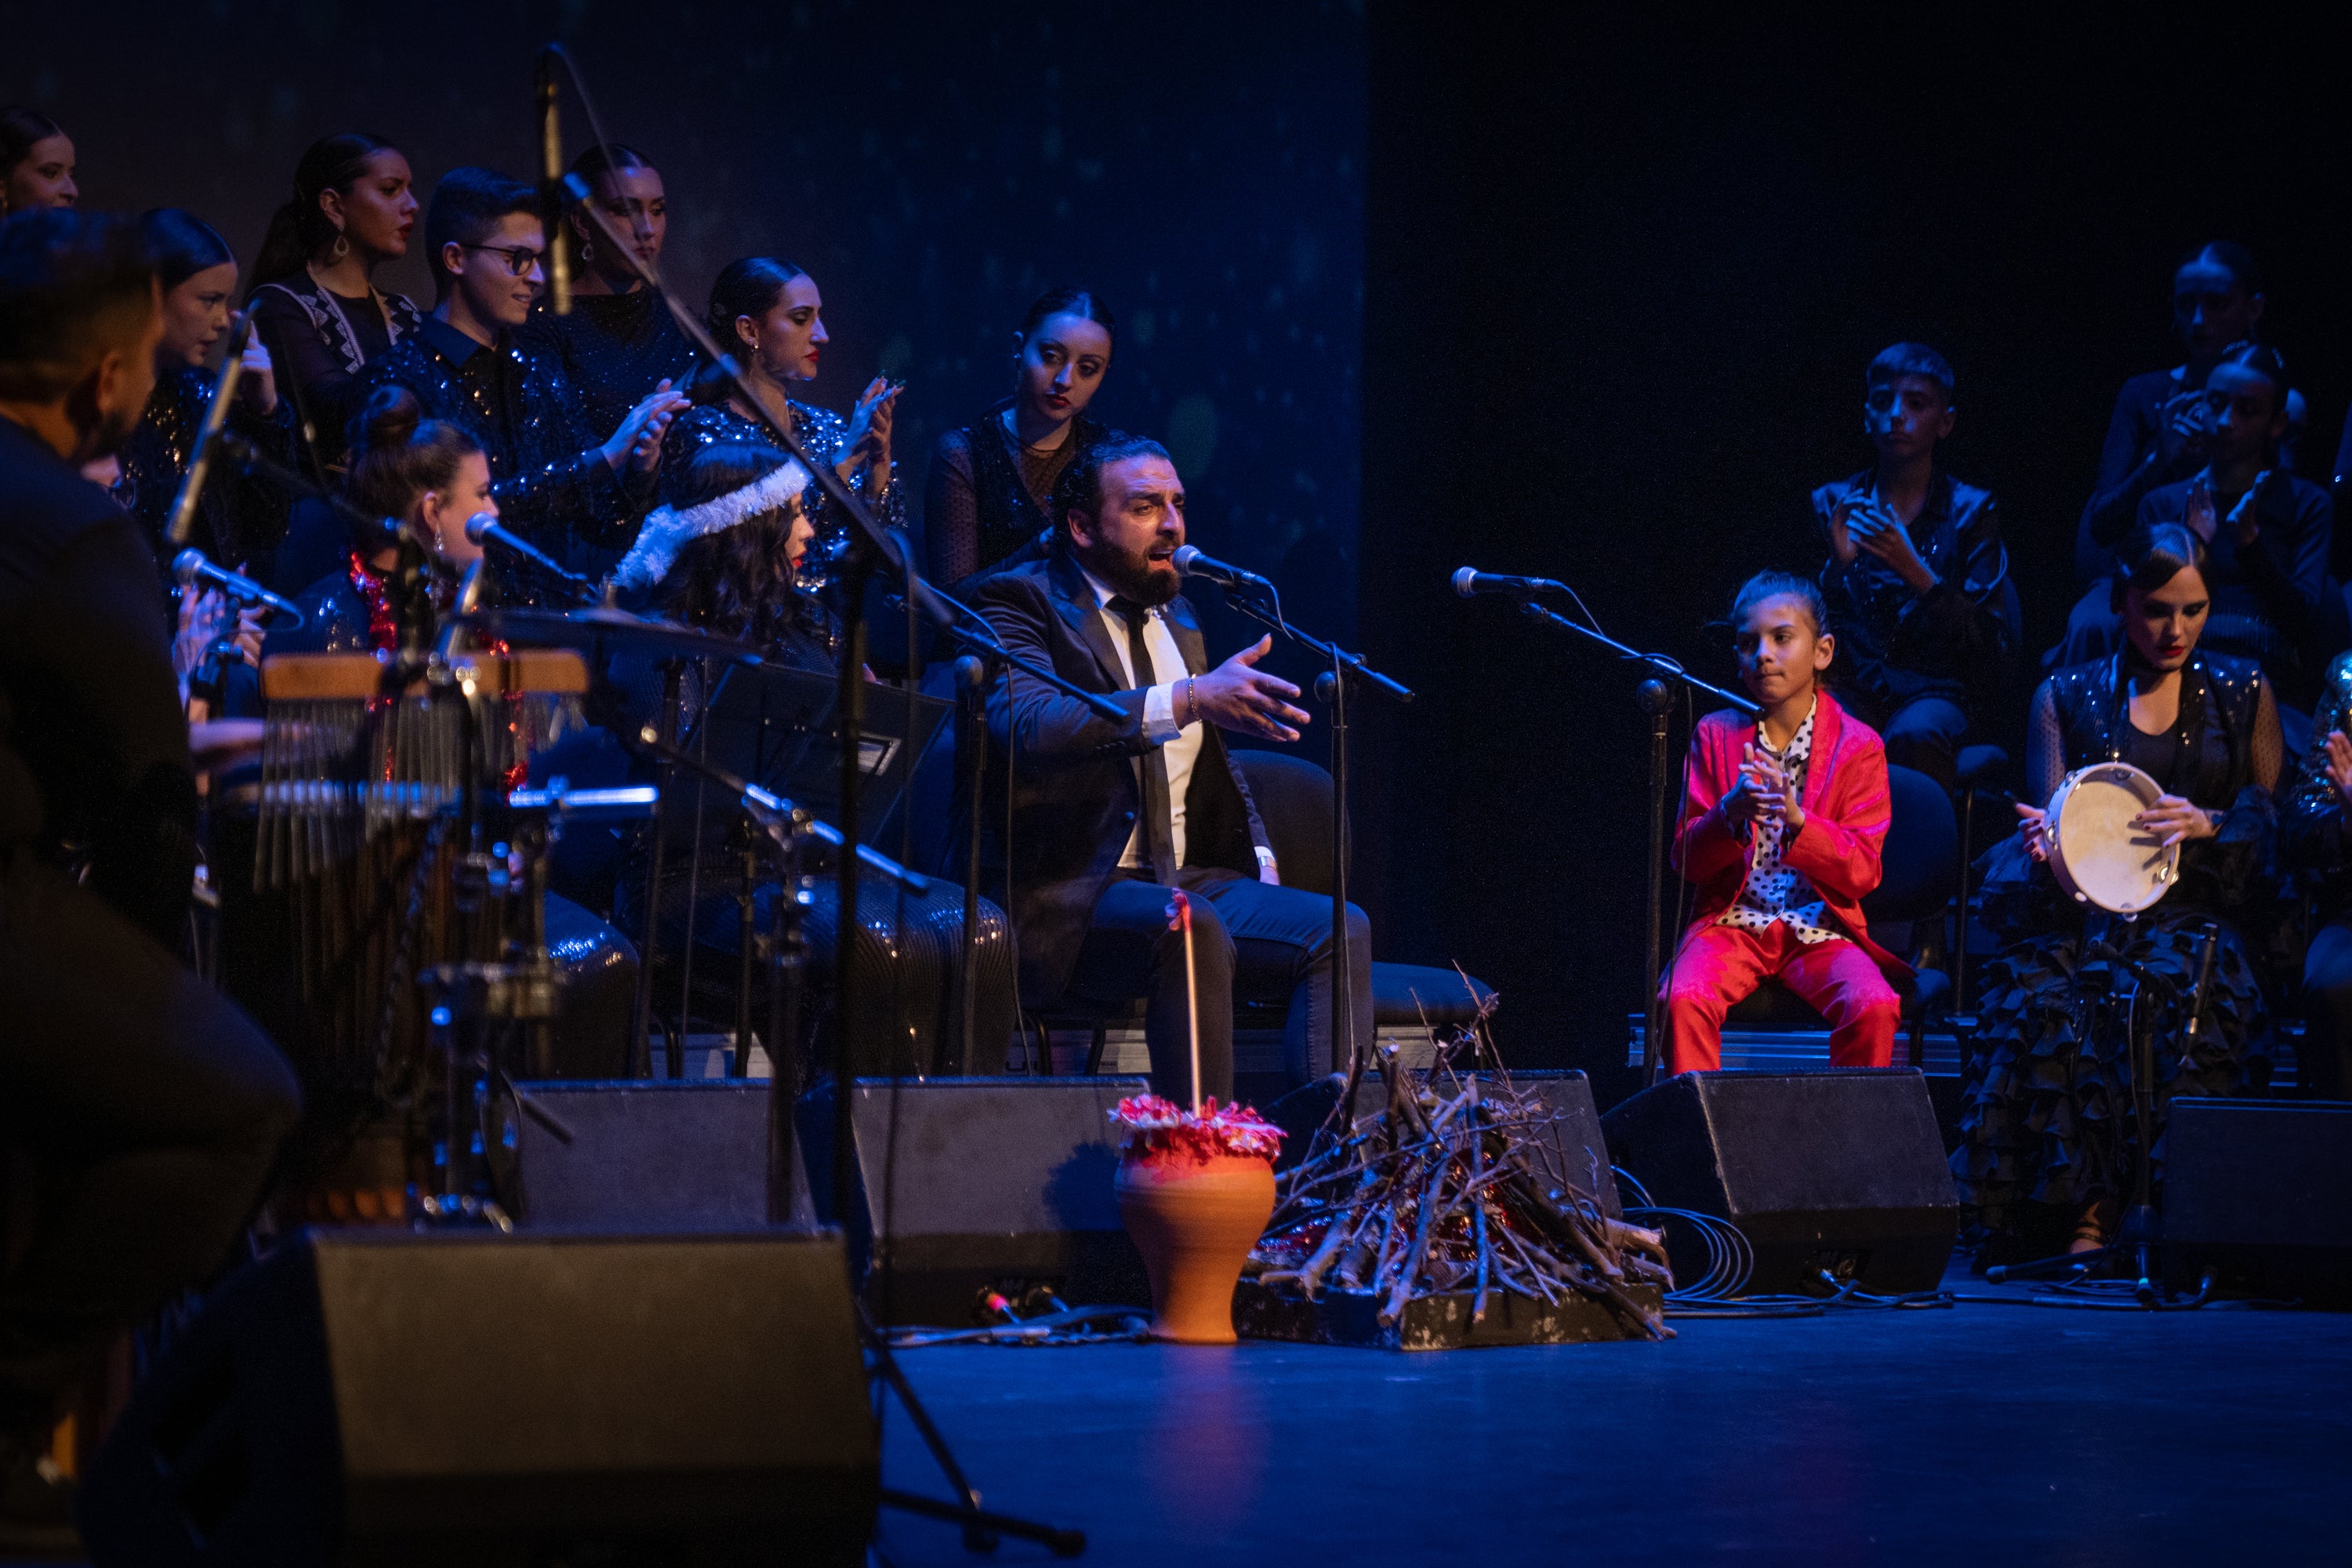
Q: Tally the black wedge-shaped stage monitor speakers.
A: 6